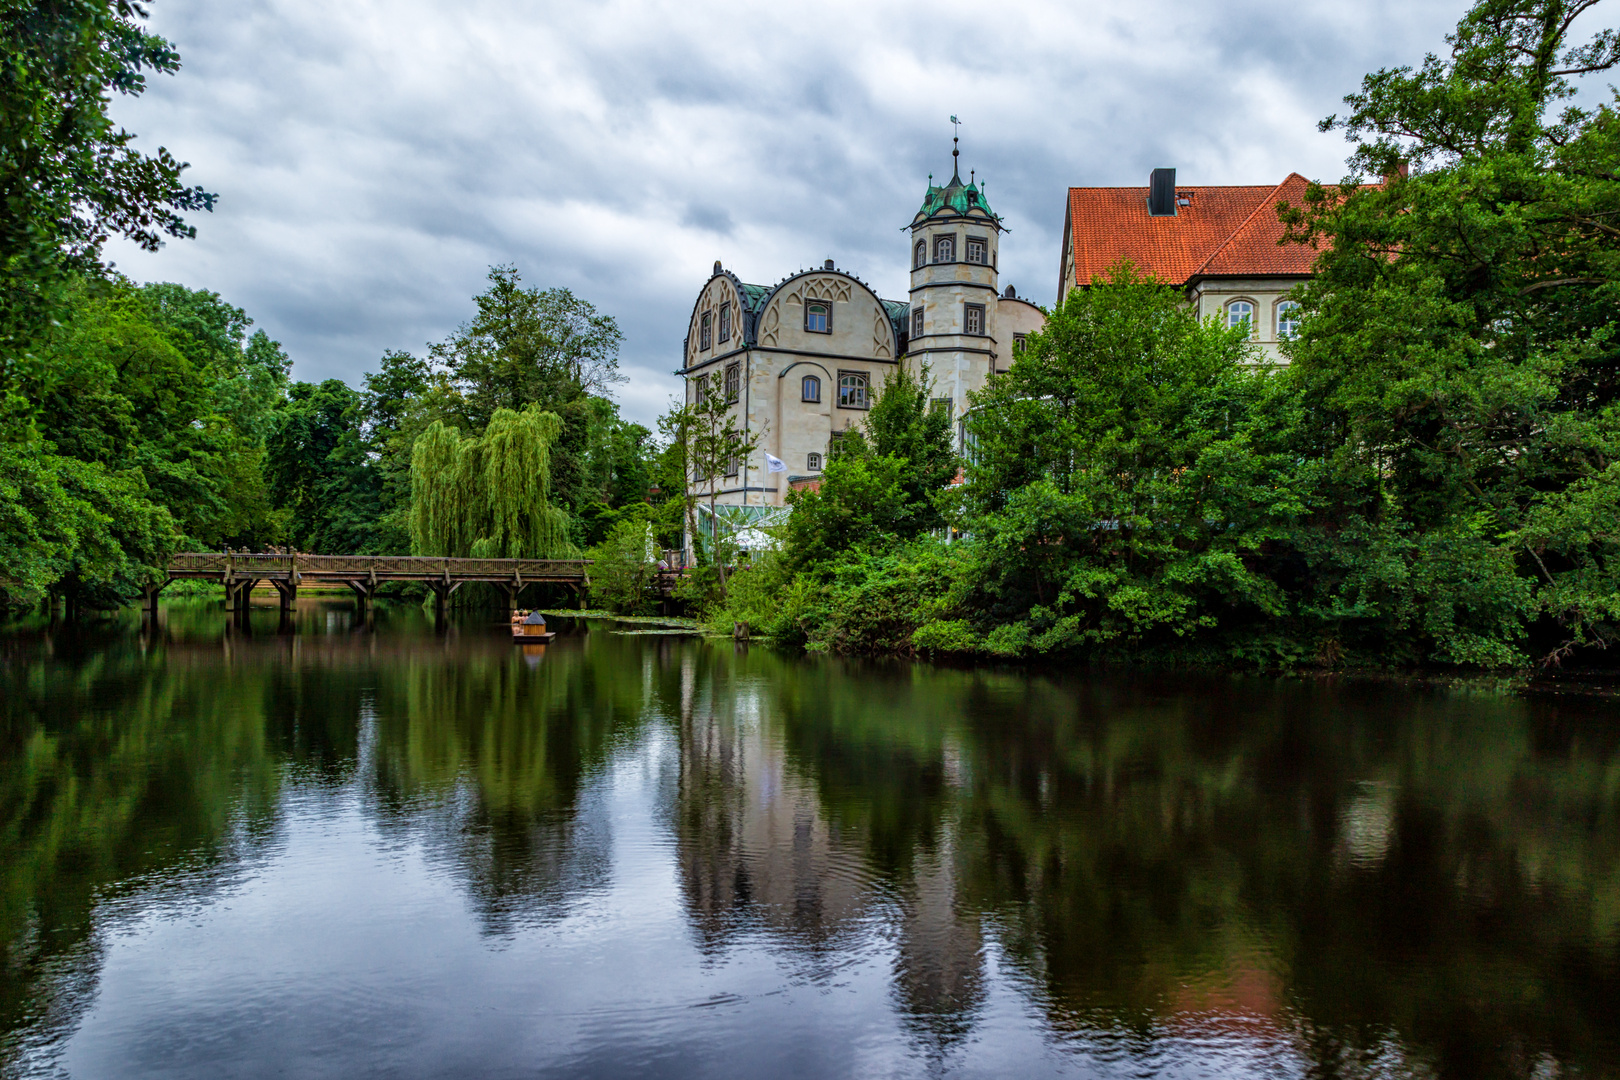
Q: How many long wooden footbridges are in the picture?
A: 1